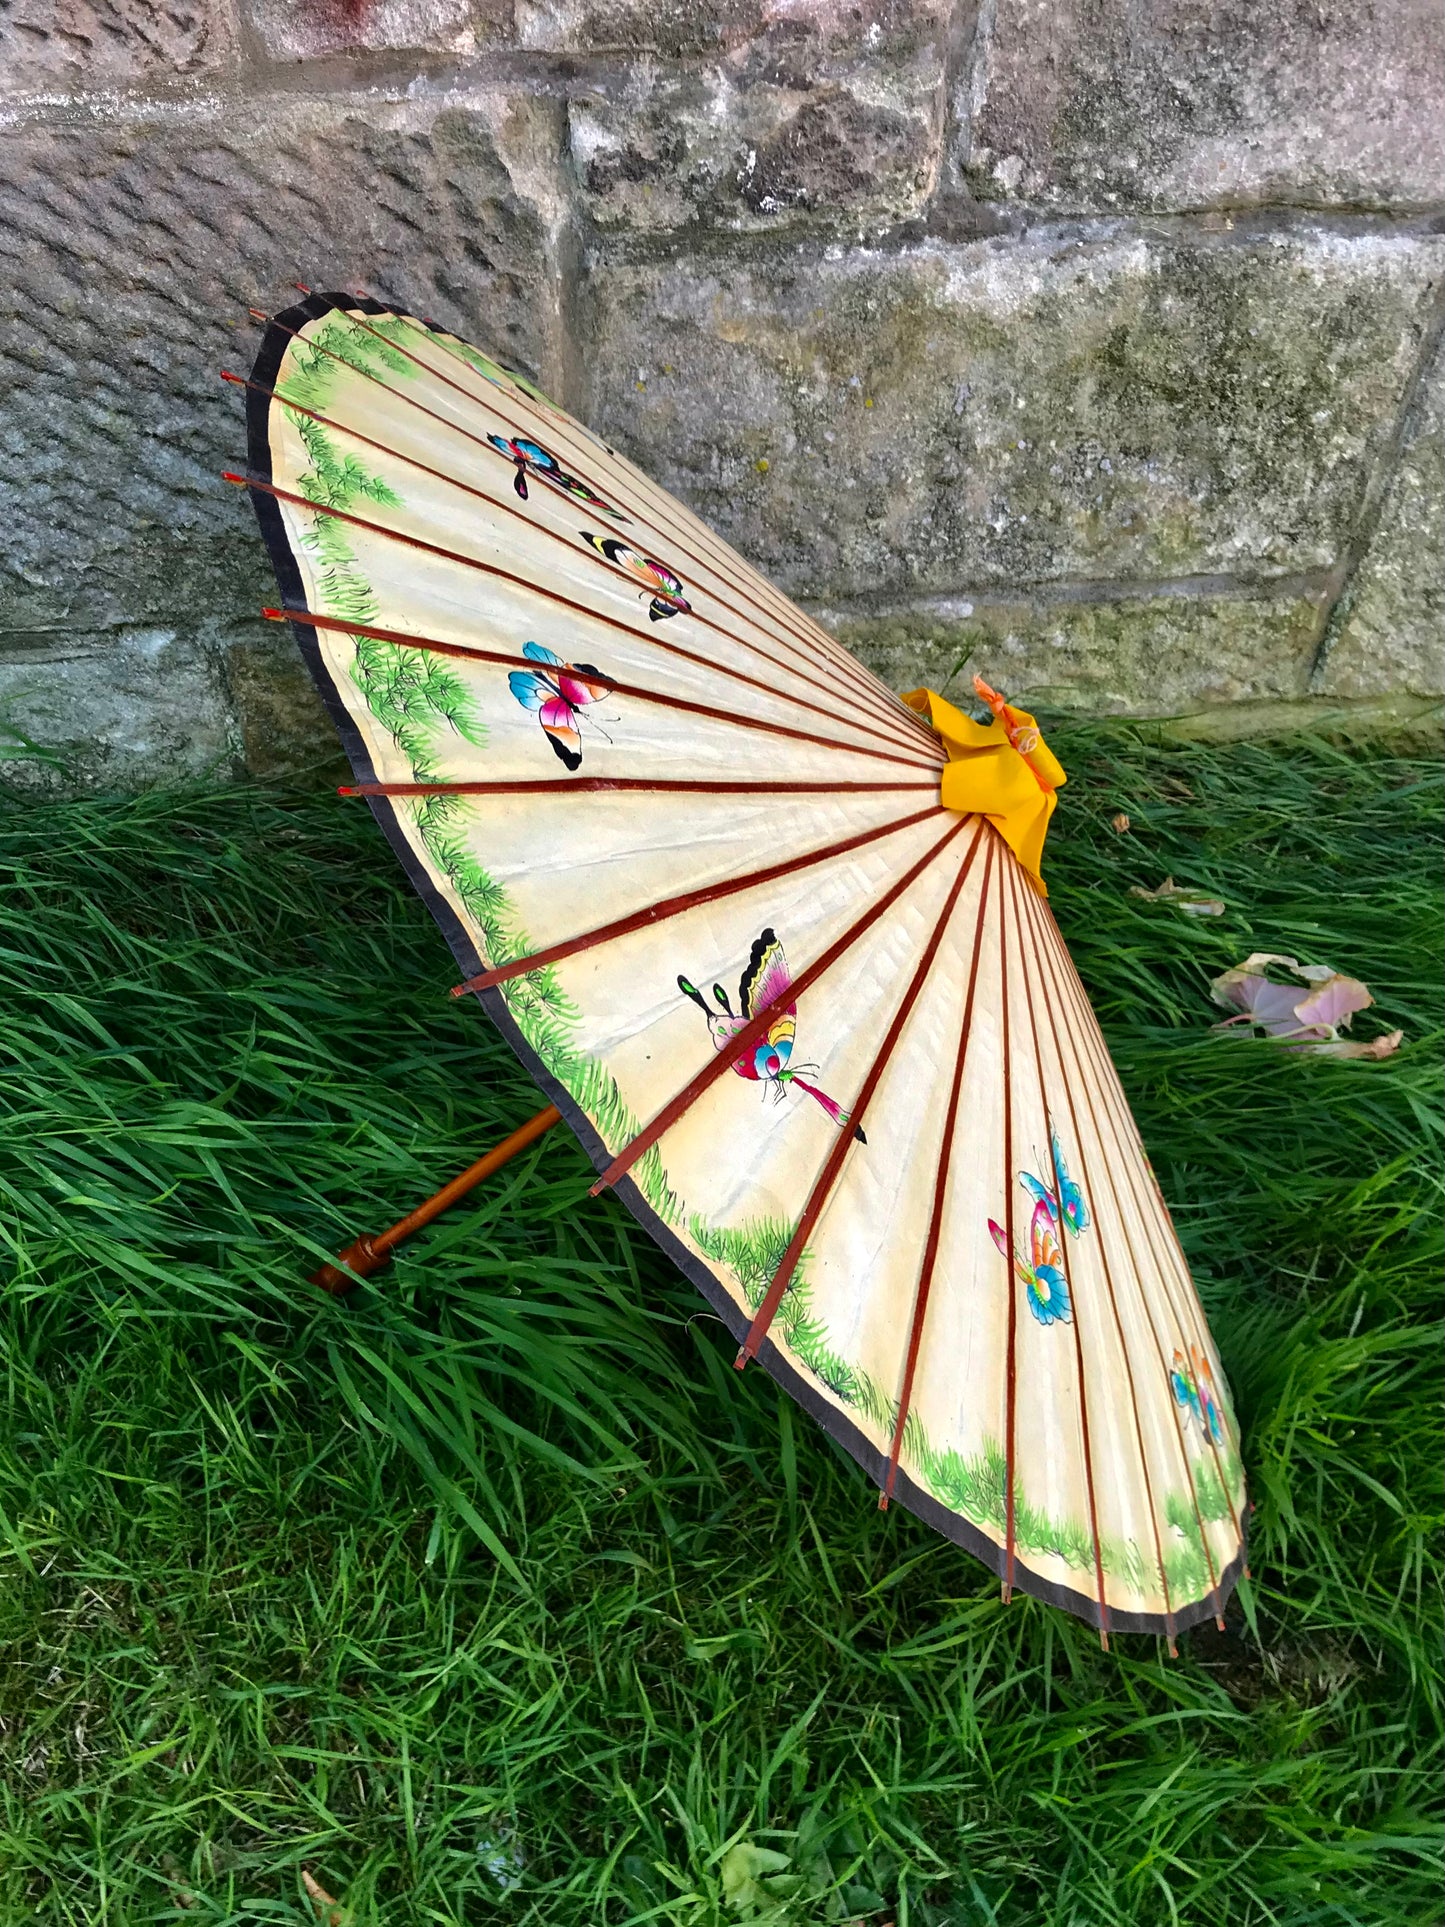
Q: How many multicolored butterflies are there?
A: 7